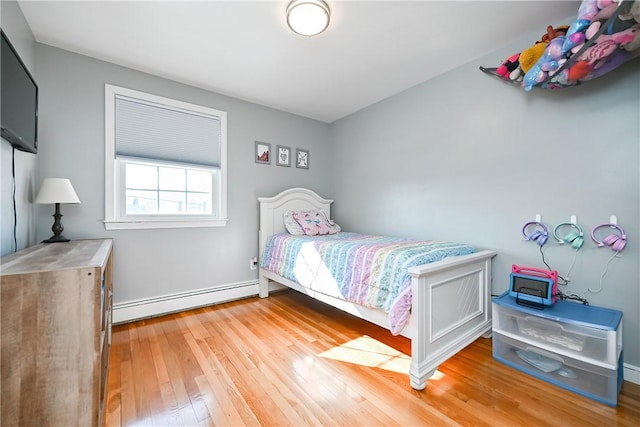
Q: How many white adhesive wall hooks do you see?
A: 3